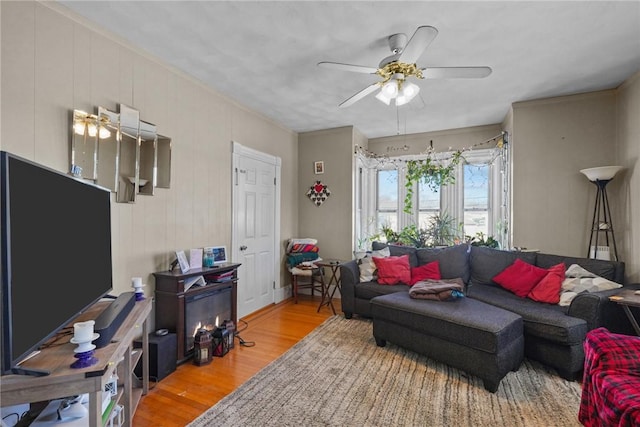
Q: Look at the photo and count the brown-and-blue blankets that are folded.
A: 1